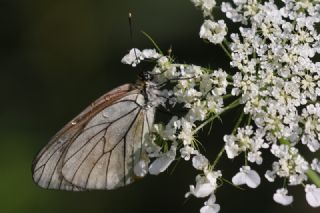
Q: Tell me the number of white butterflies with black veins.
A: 1